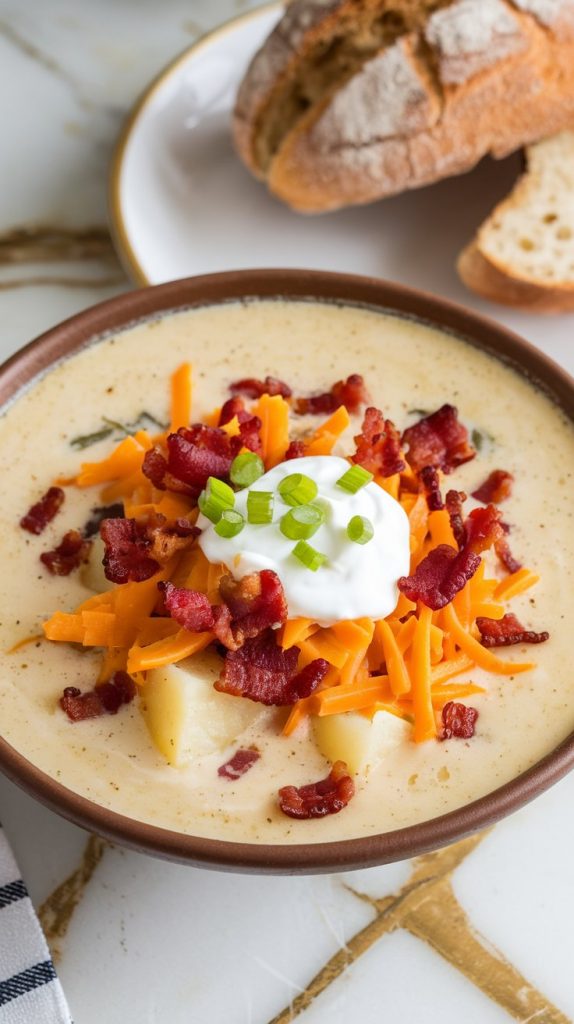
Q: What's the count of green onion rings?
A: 9